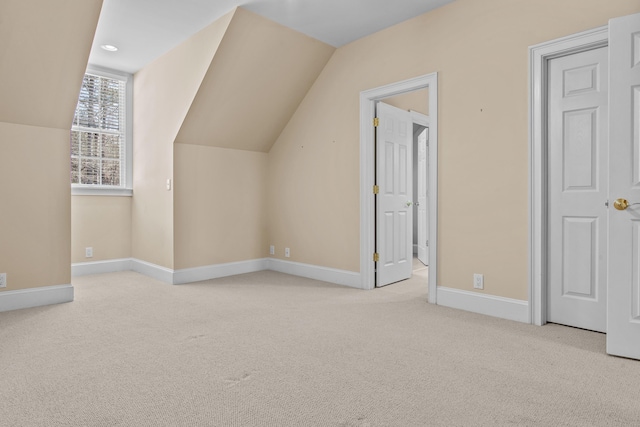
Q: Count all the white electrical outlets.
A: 5